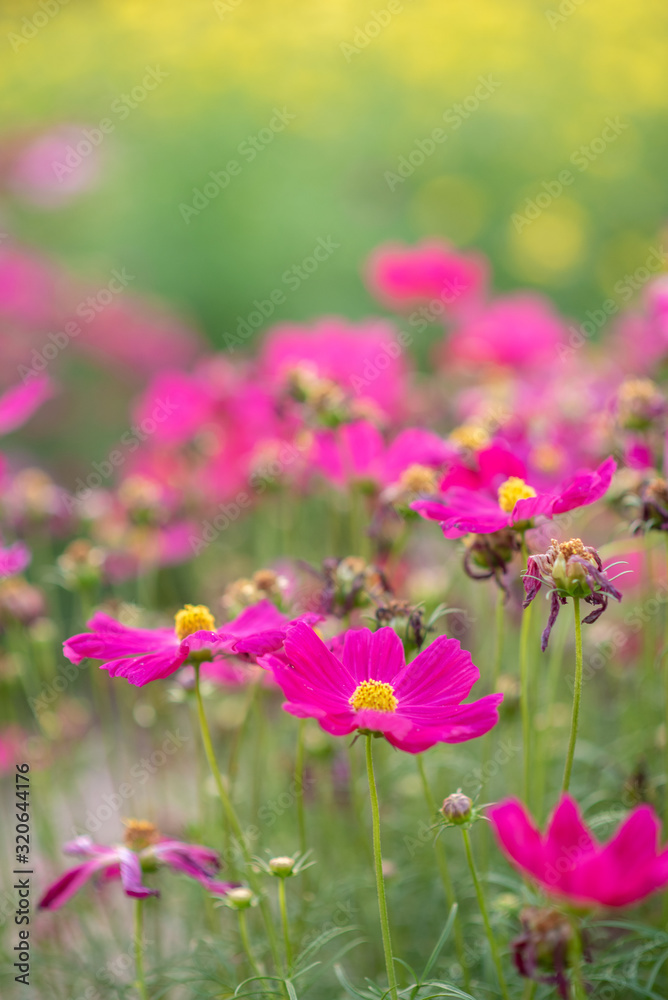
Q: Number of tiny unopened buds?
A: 3